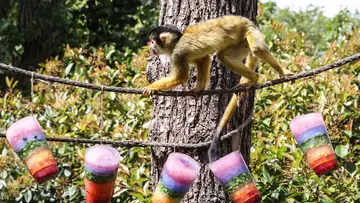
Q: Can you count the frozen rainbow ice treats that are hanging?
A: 5